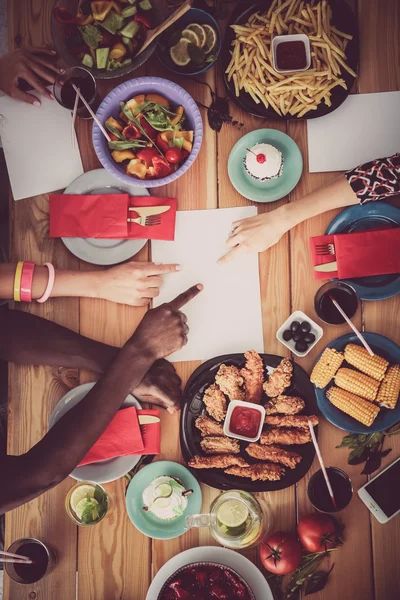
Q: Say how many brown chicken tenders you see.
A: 12